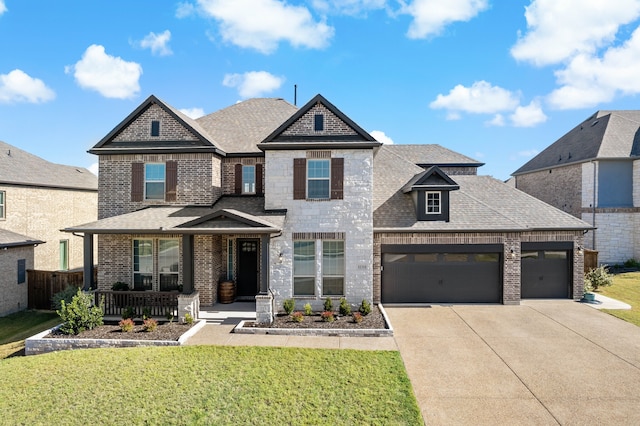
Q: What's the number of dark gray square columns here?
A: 3